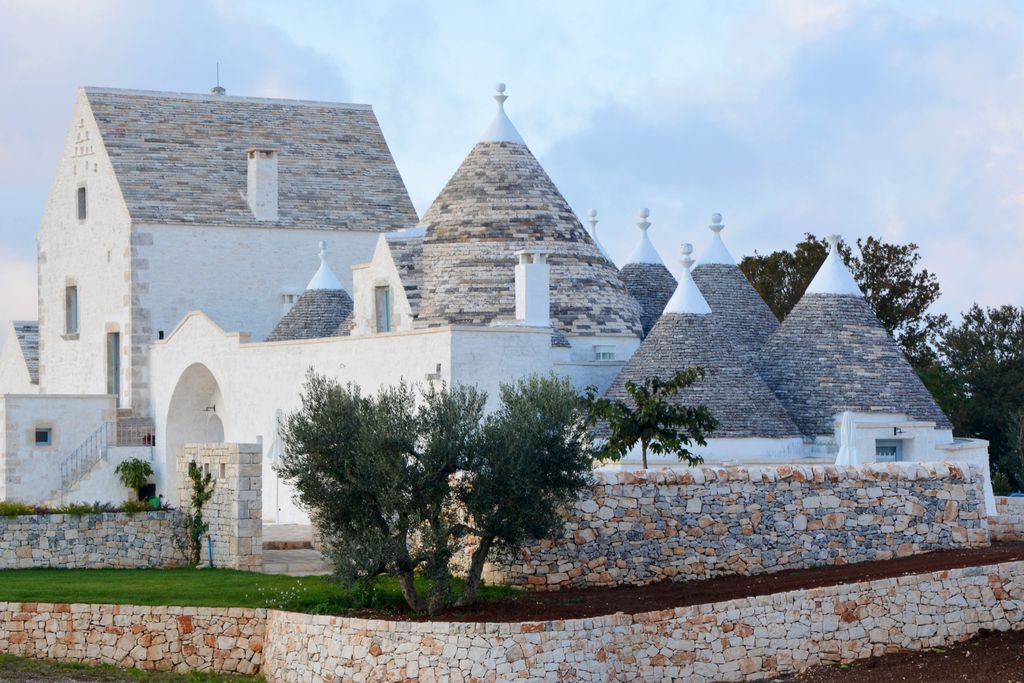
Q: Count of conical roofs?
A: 7